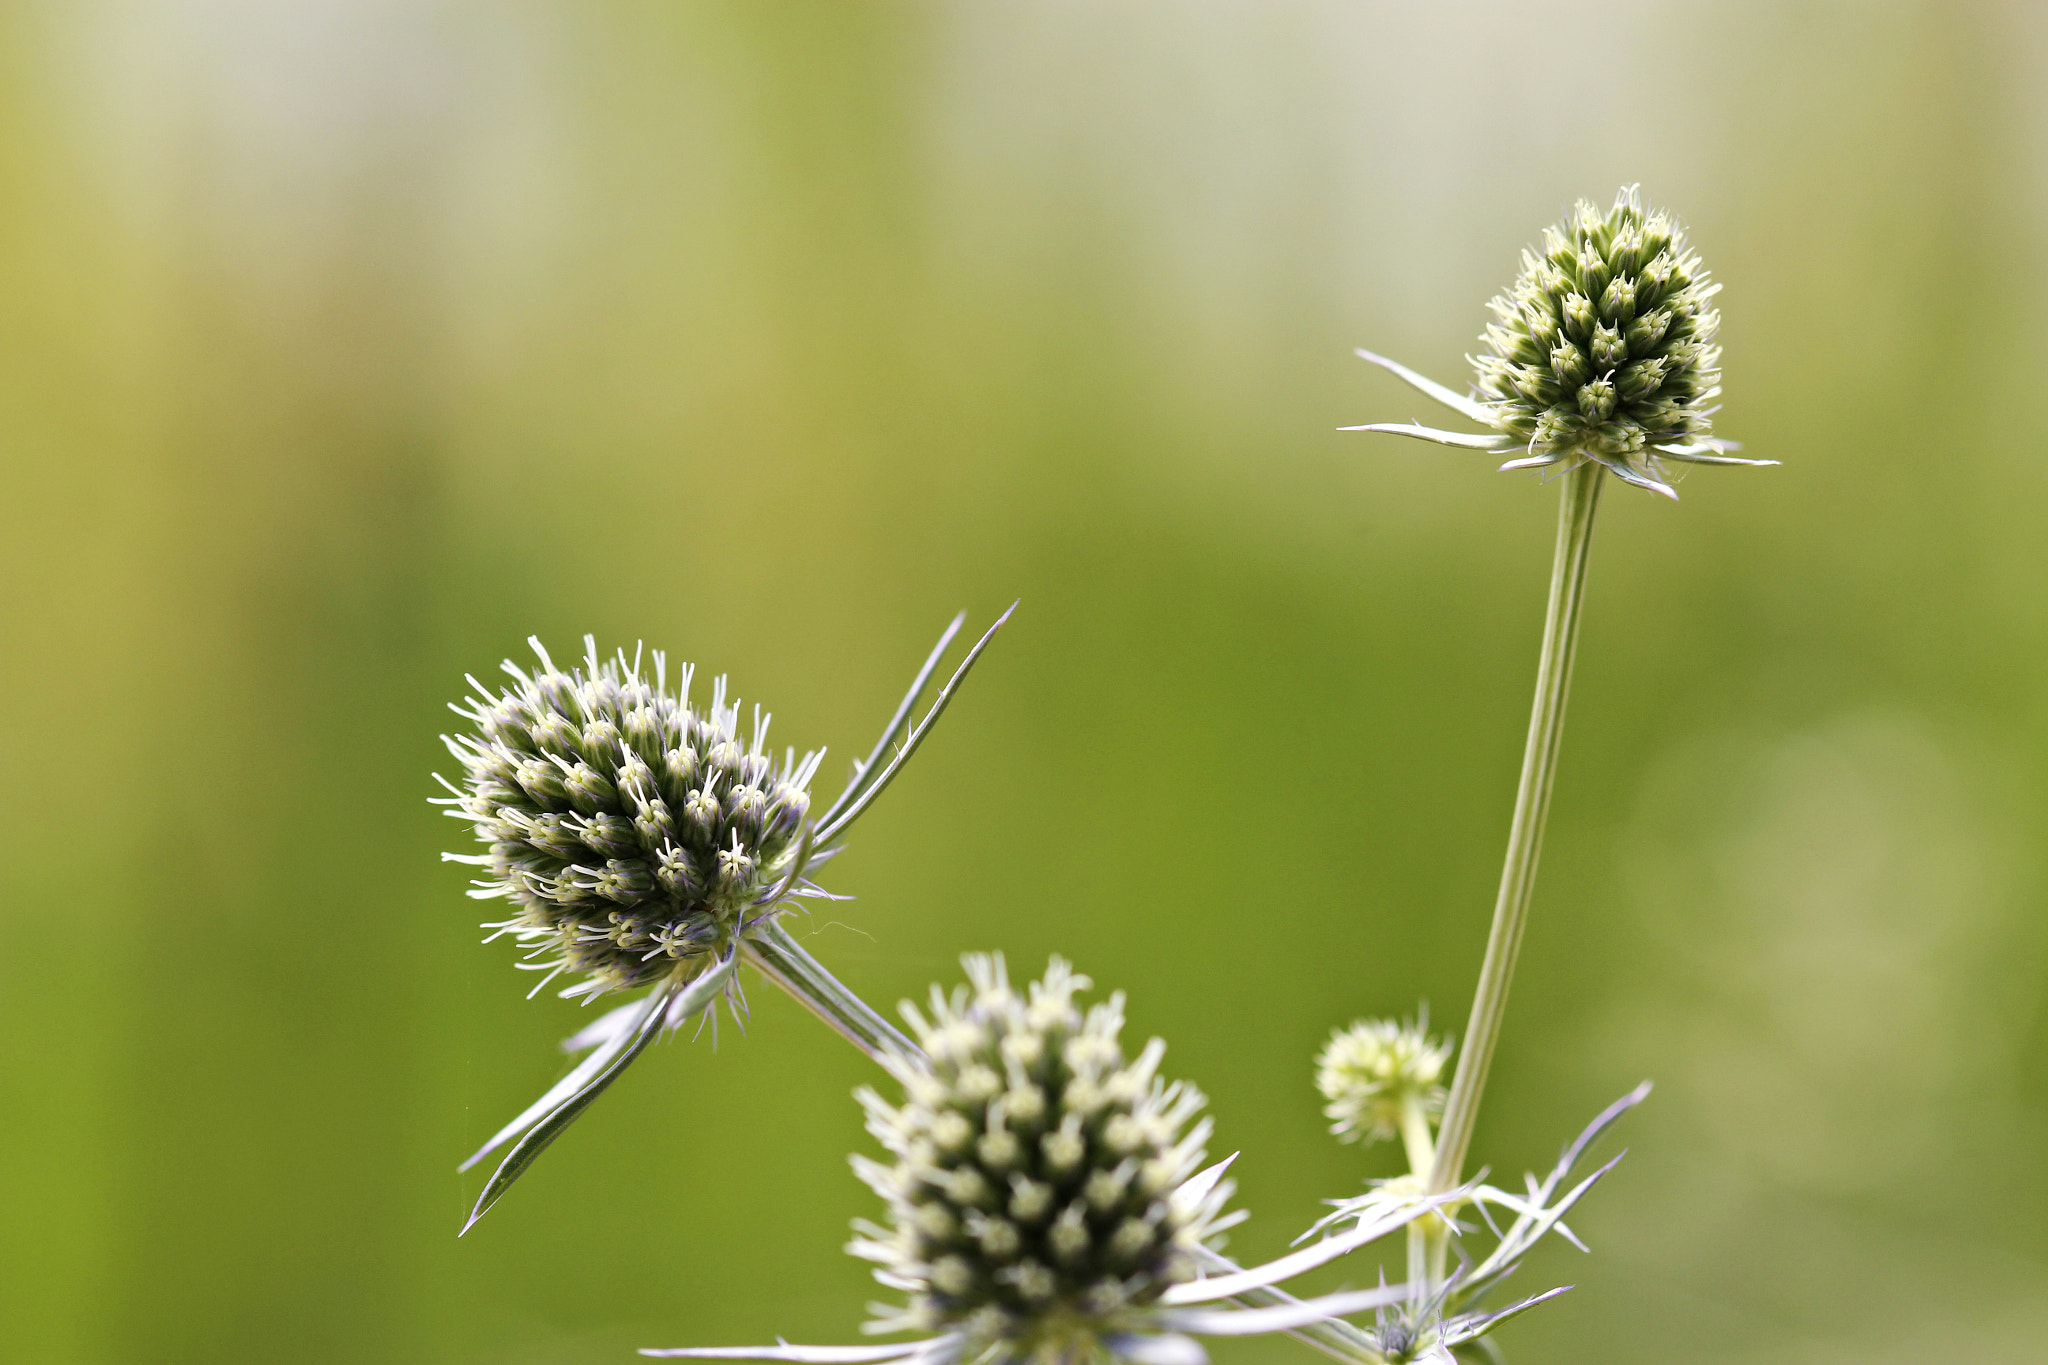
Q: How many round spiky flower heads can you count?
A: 4